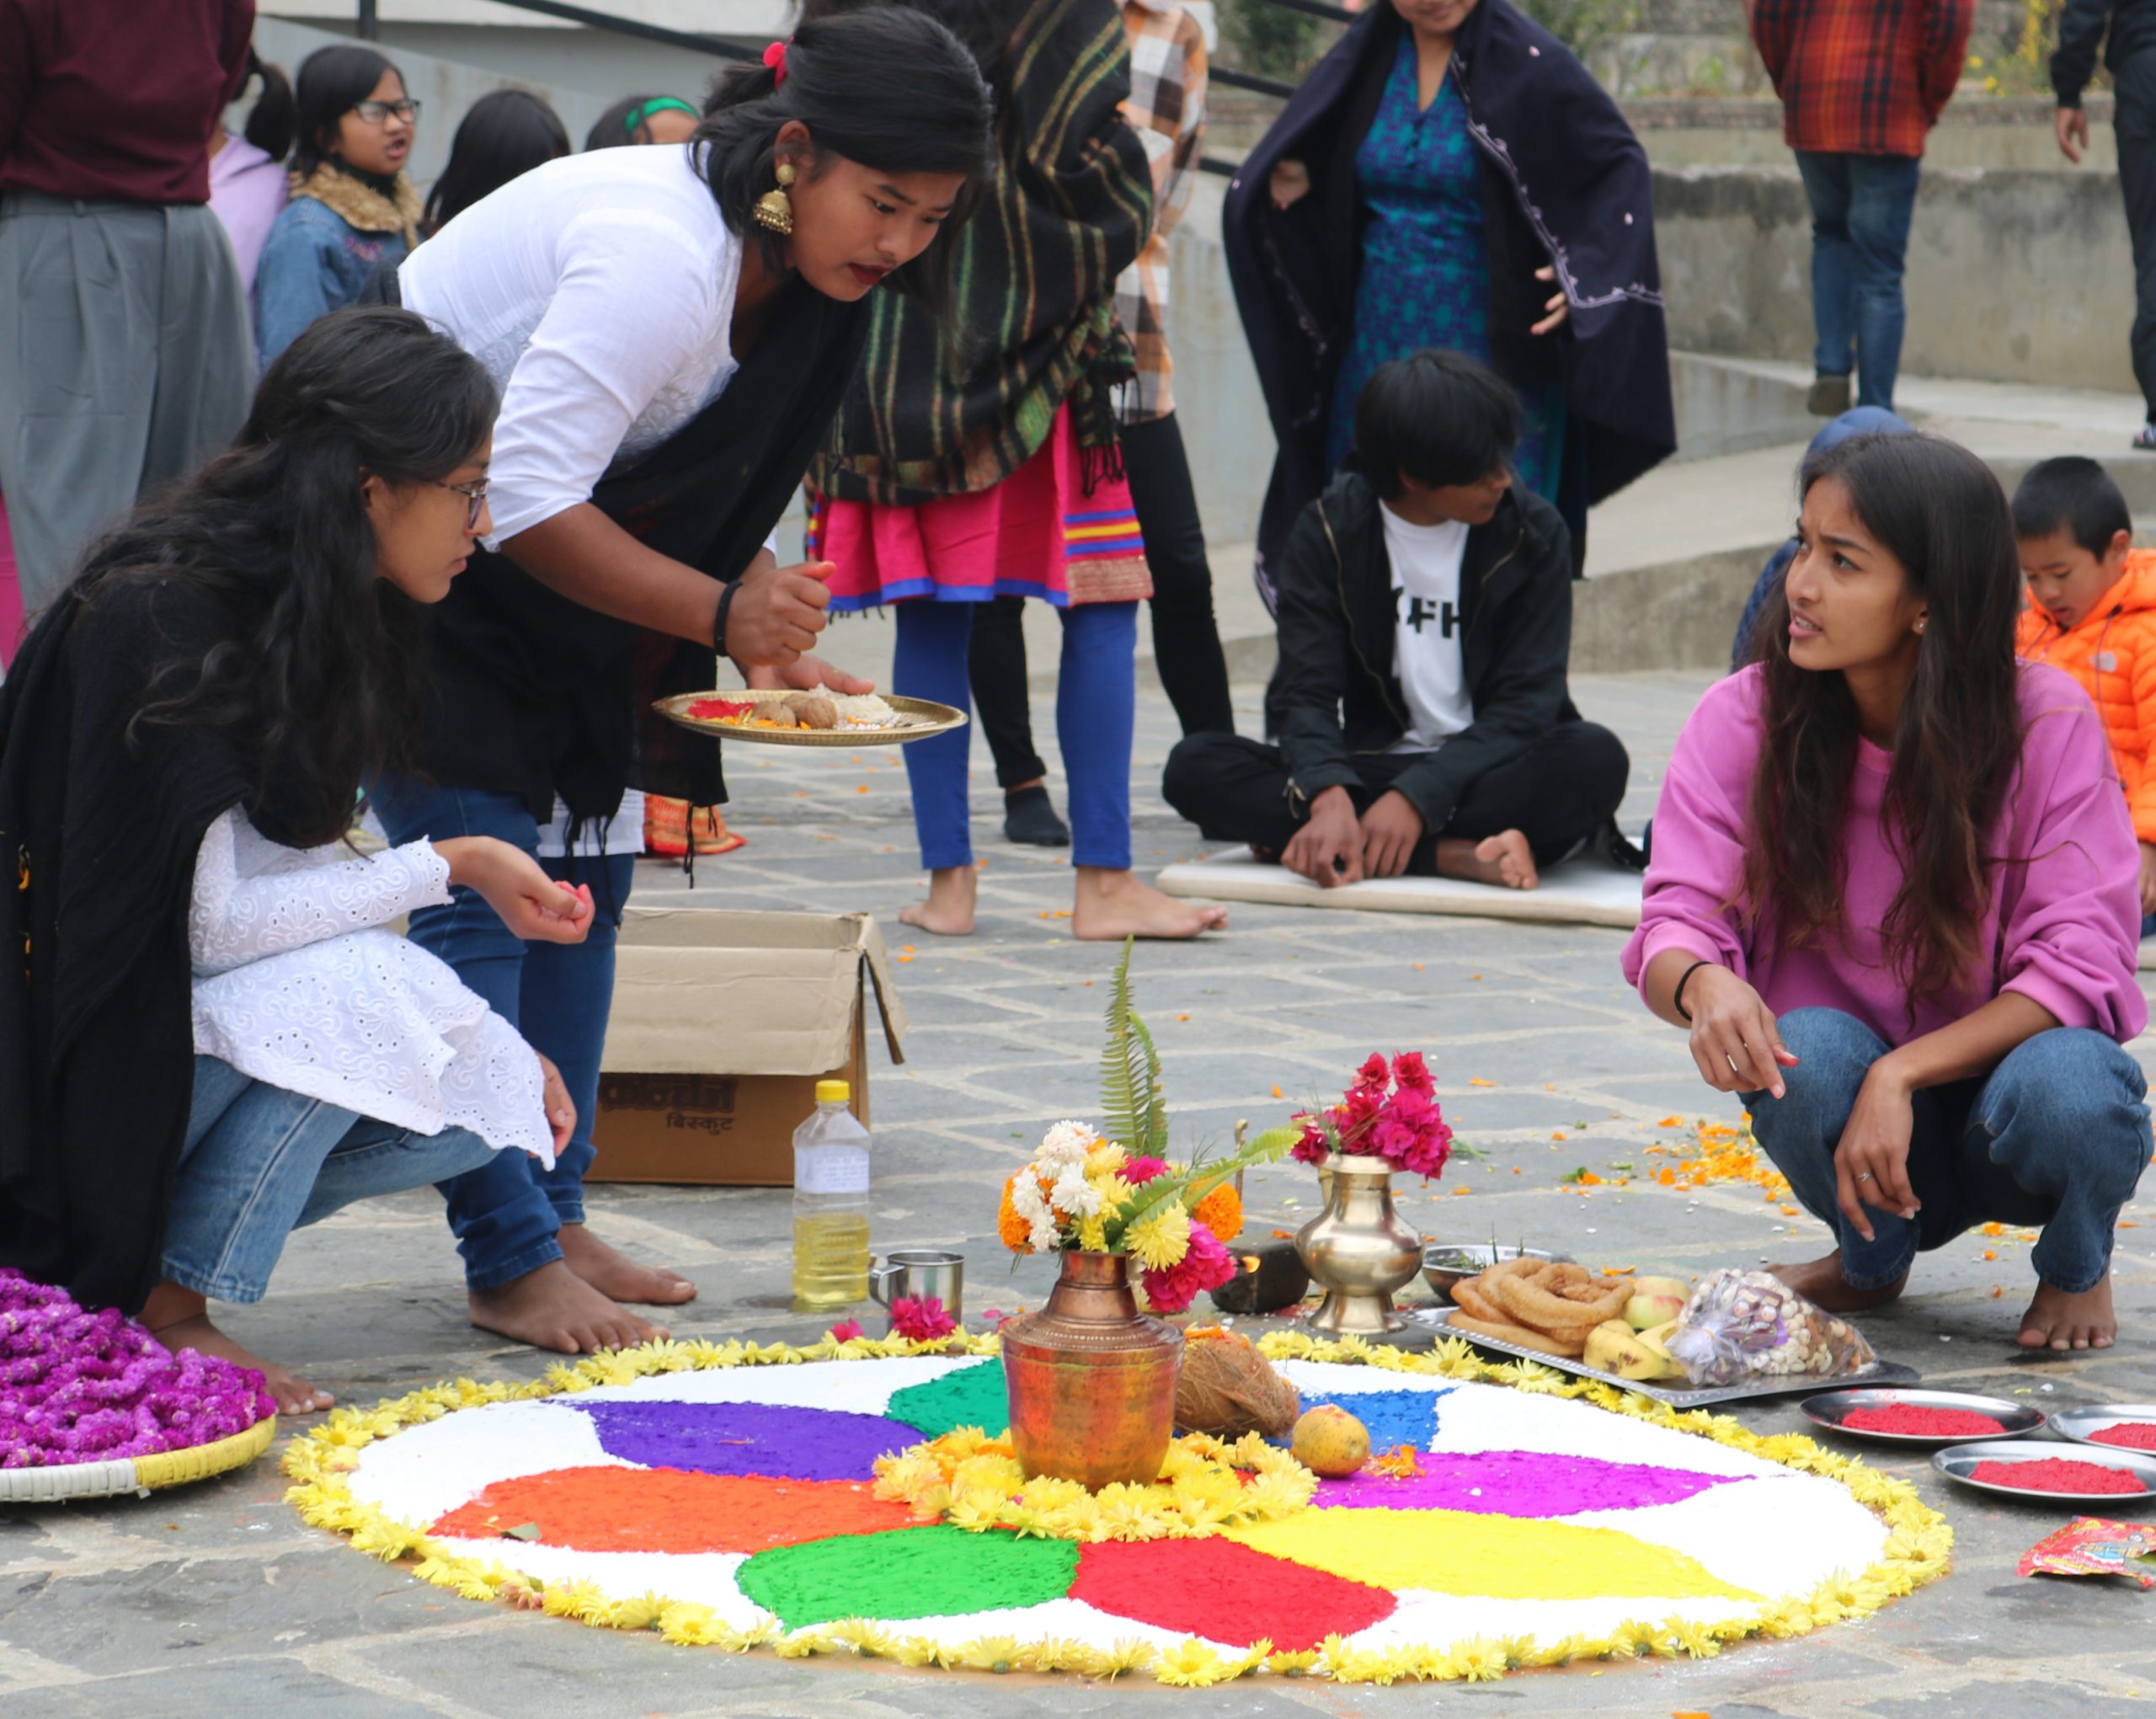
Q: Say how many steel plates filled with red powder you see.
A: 3